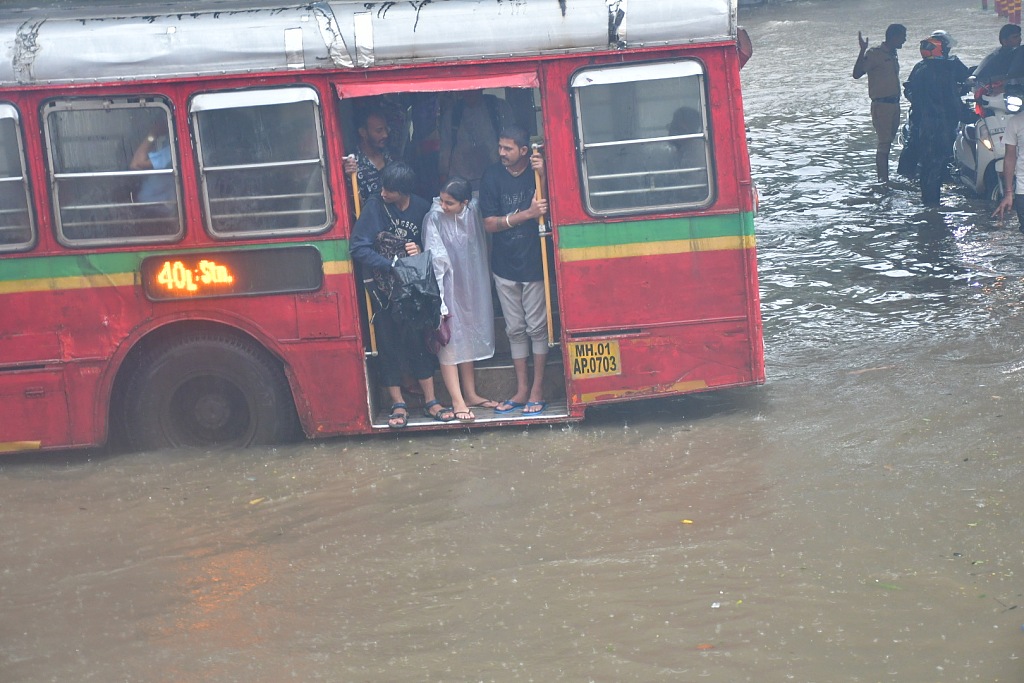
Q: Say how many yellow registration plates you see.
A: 1